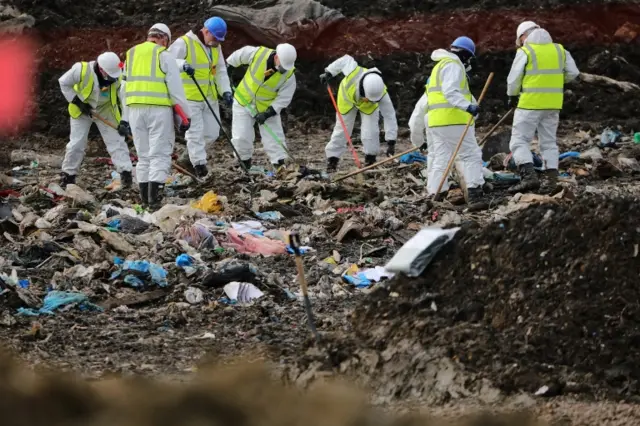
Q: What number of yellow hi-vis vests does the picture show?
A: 7